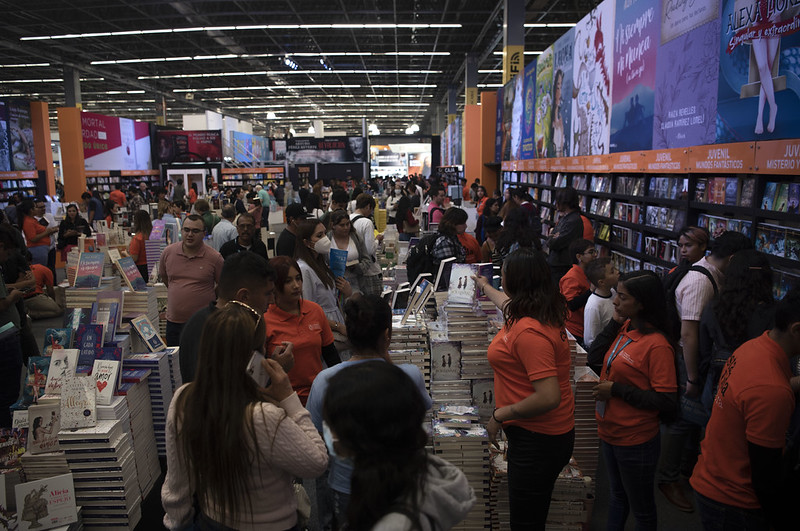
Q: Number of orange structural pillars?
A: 4